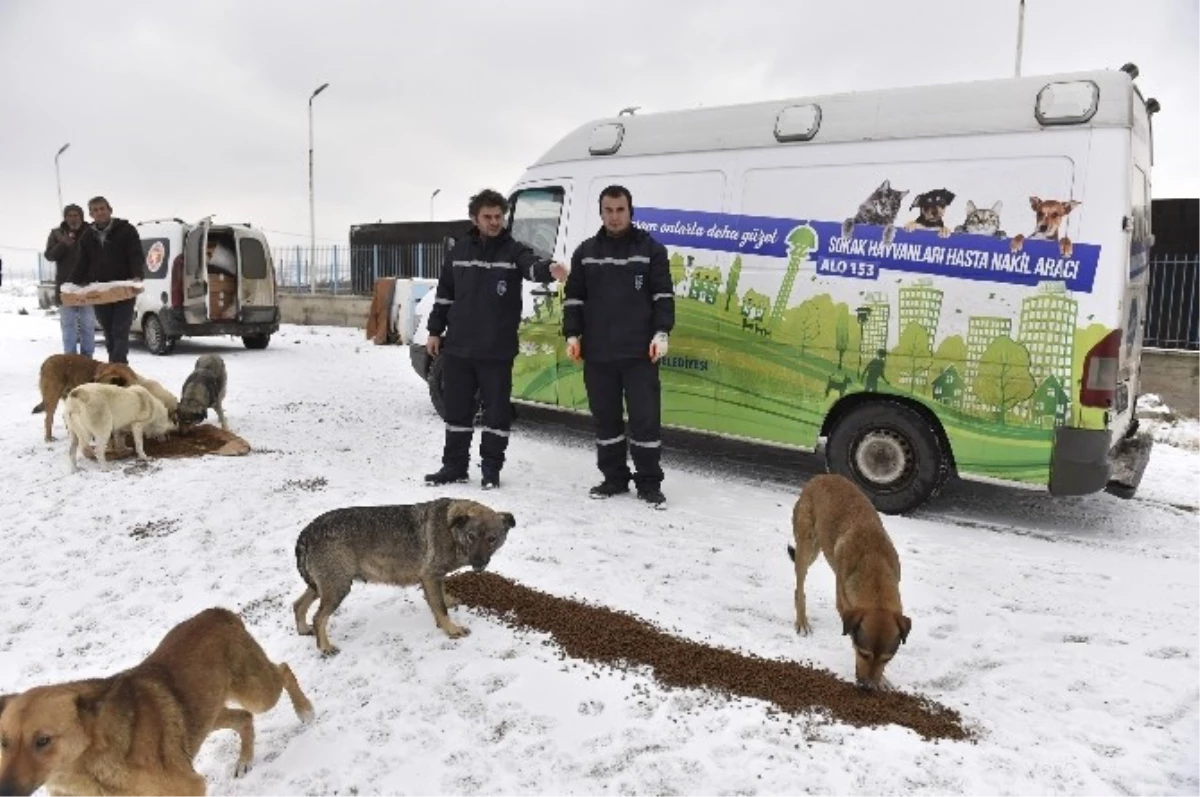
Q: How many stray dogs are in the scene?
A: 7